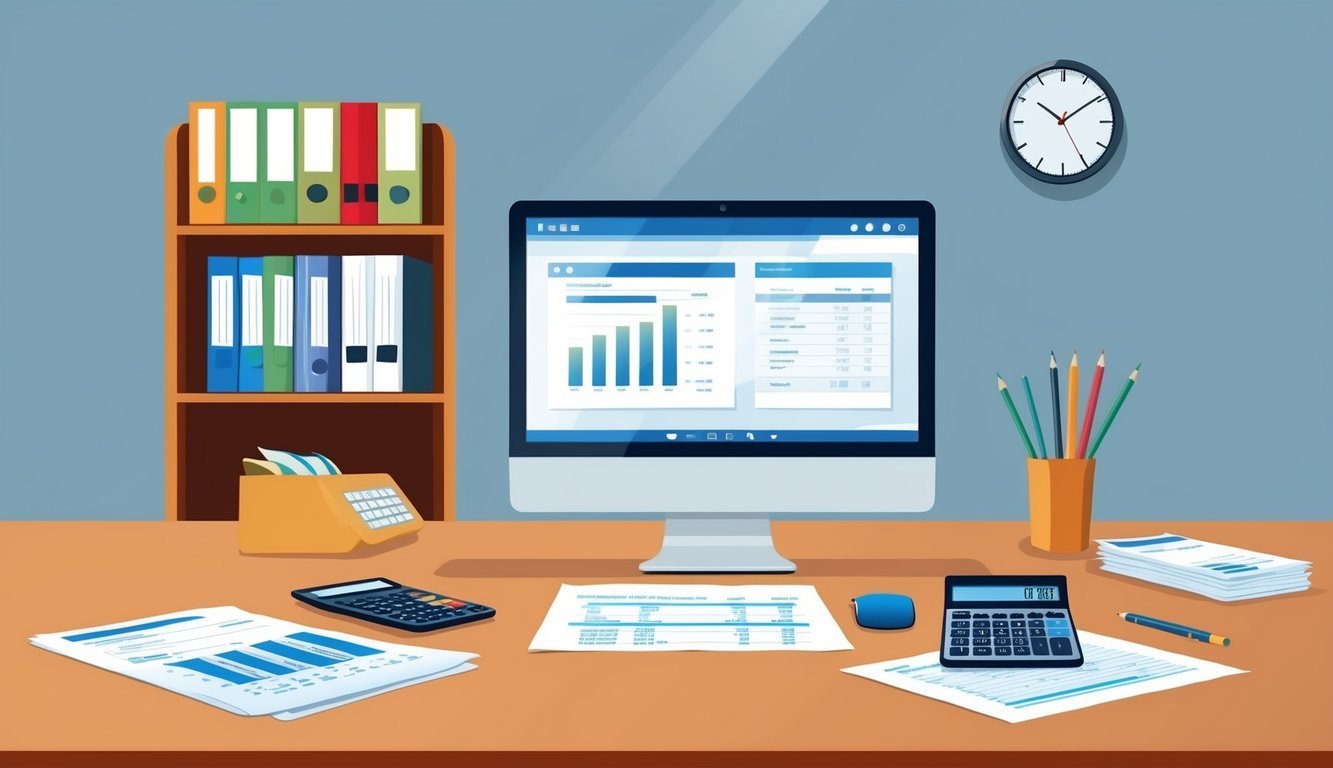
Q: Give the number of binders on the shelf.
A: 12